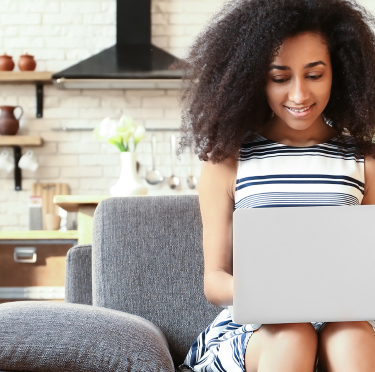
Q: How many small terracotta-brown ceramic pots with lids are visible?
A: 2